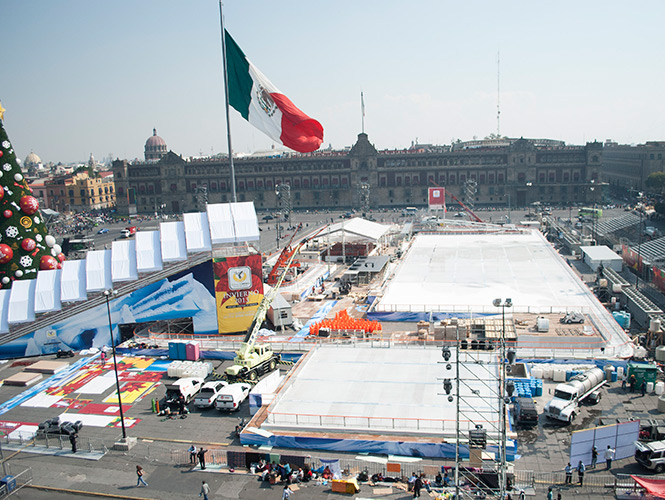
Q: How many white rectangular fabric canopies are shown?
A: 11